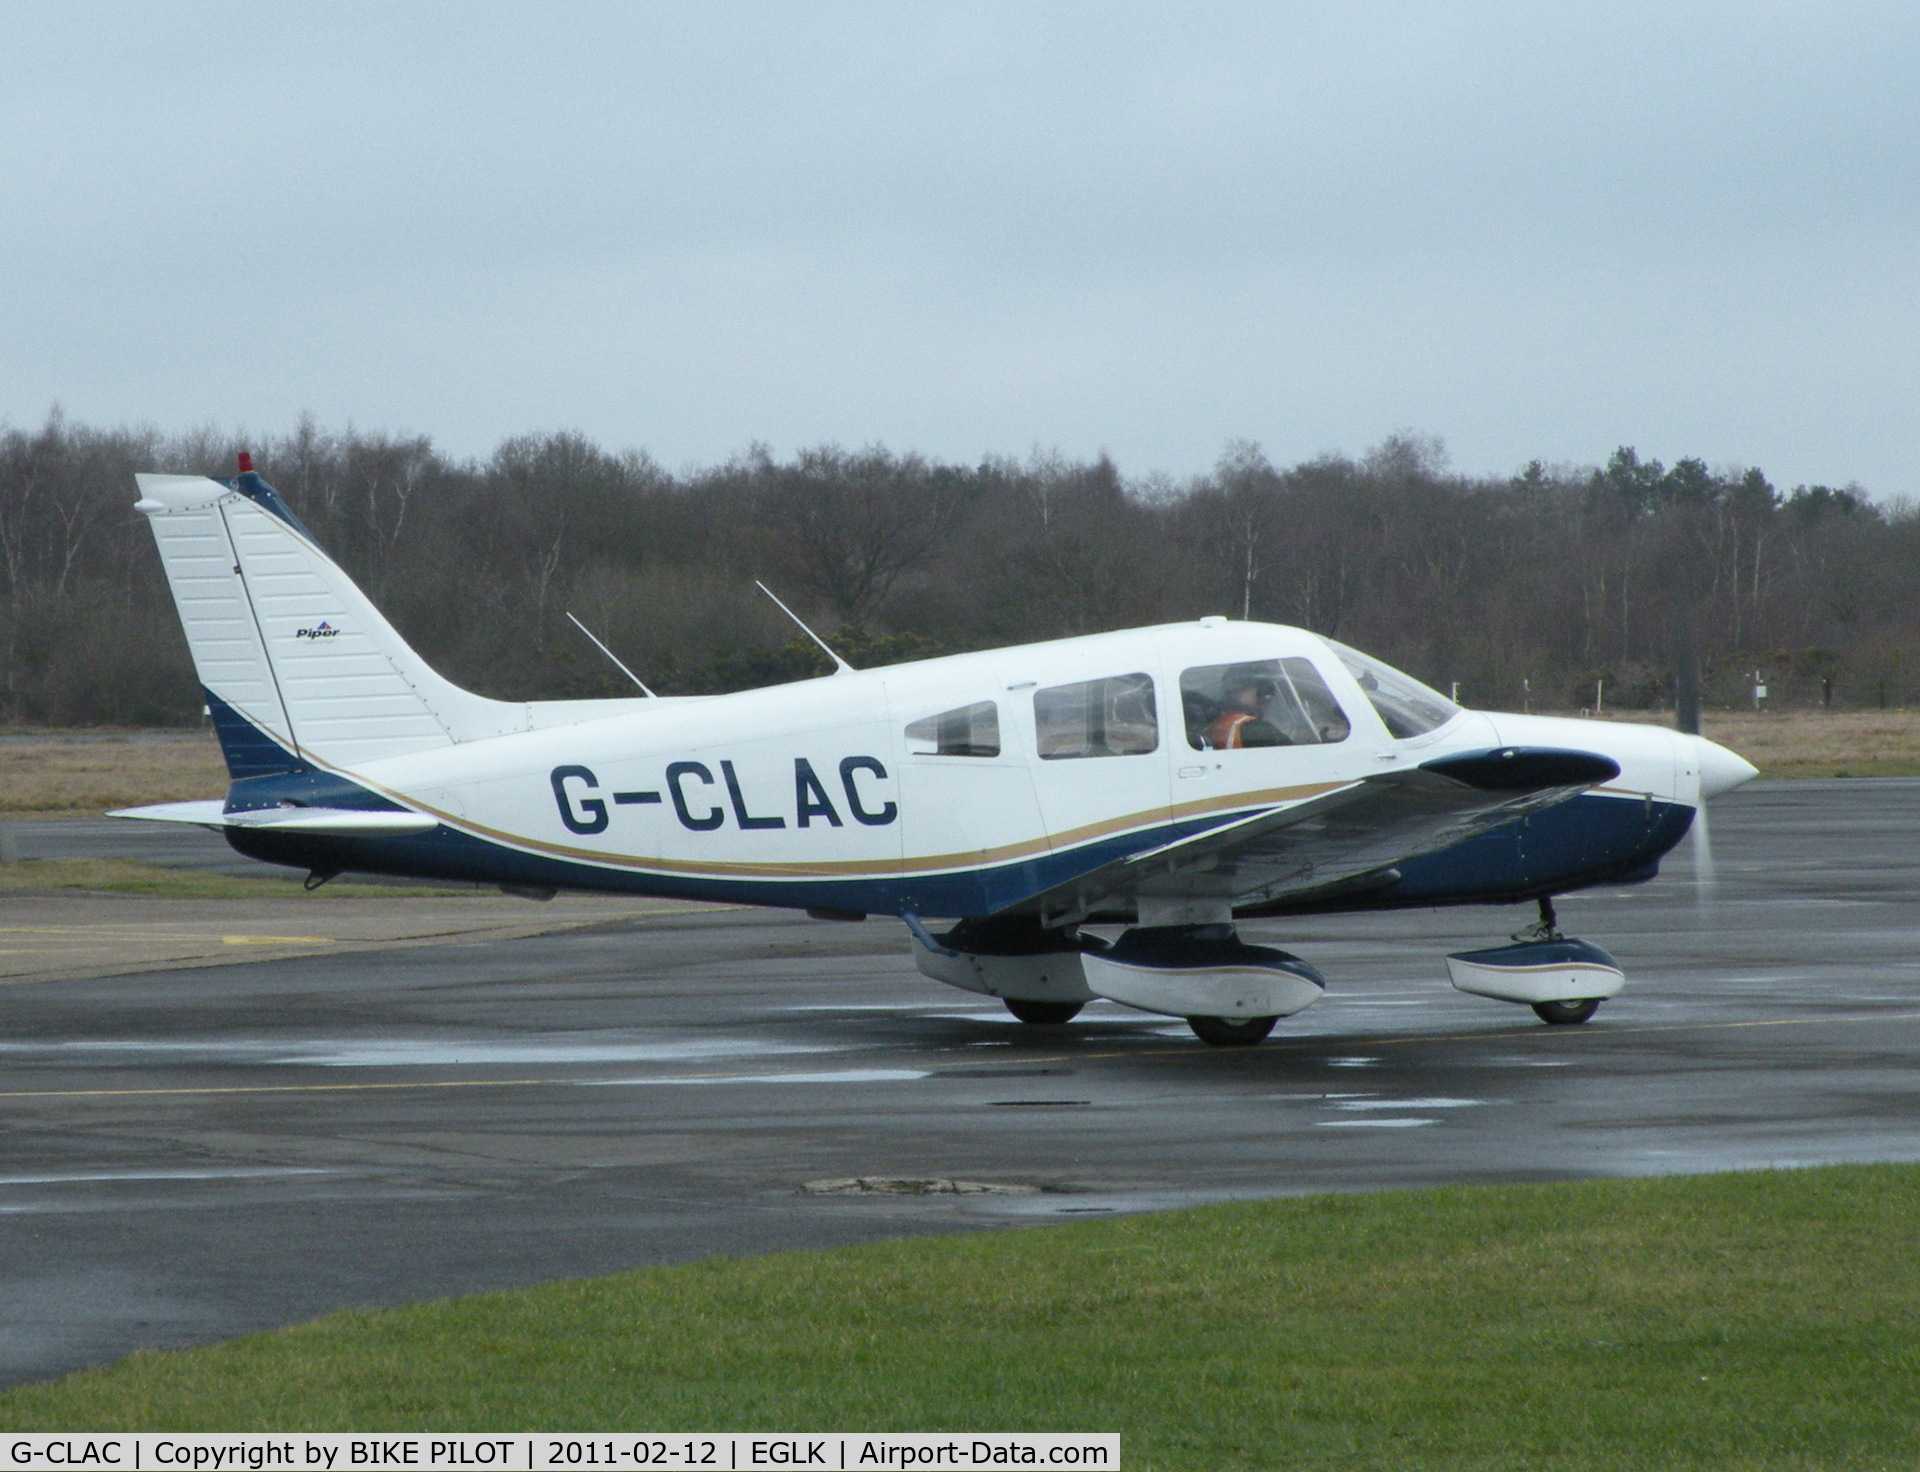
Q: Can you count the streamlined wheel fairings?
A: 3